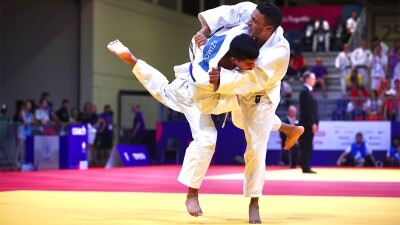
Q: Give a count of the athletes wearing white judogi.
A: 2